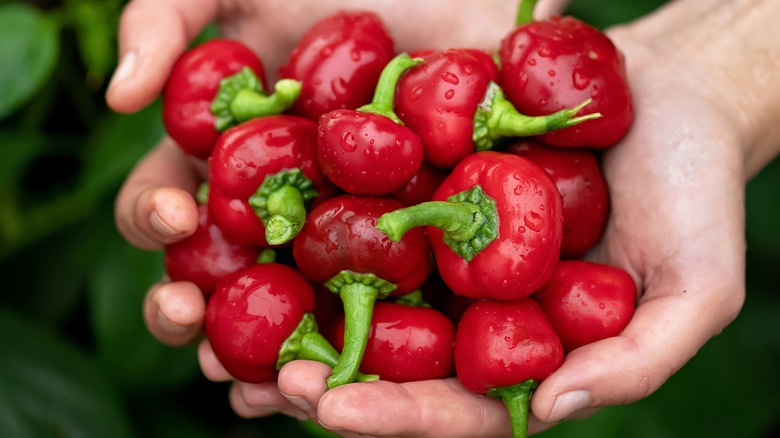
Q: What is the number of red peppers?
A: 15